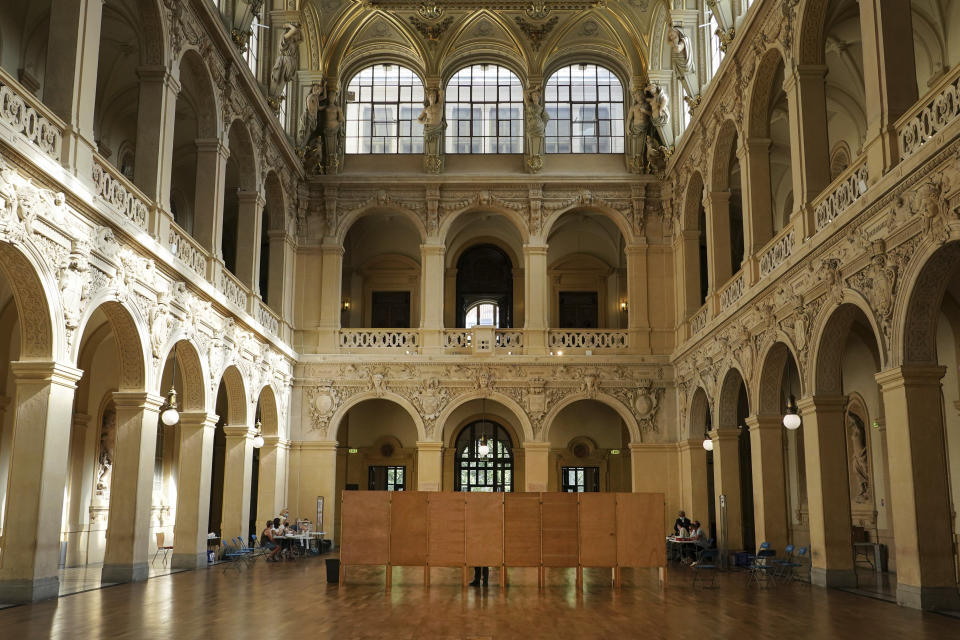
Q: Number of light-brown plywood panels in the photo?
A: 8